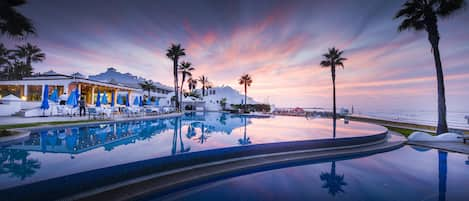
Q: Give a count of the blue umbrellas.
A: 13